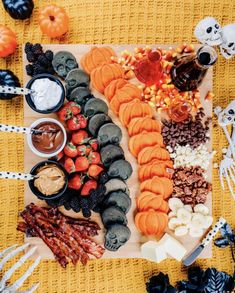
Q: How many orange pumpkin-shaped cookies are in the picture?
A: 12